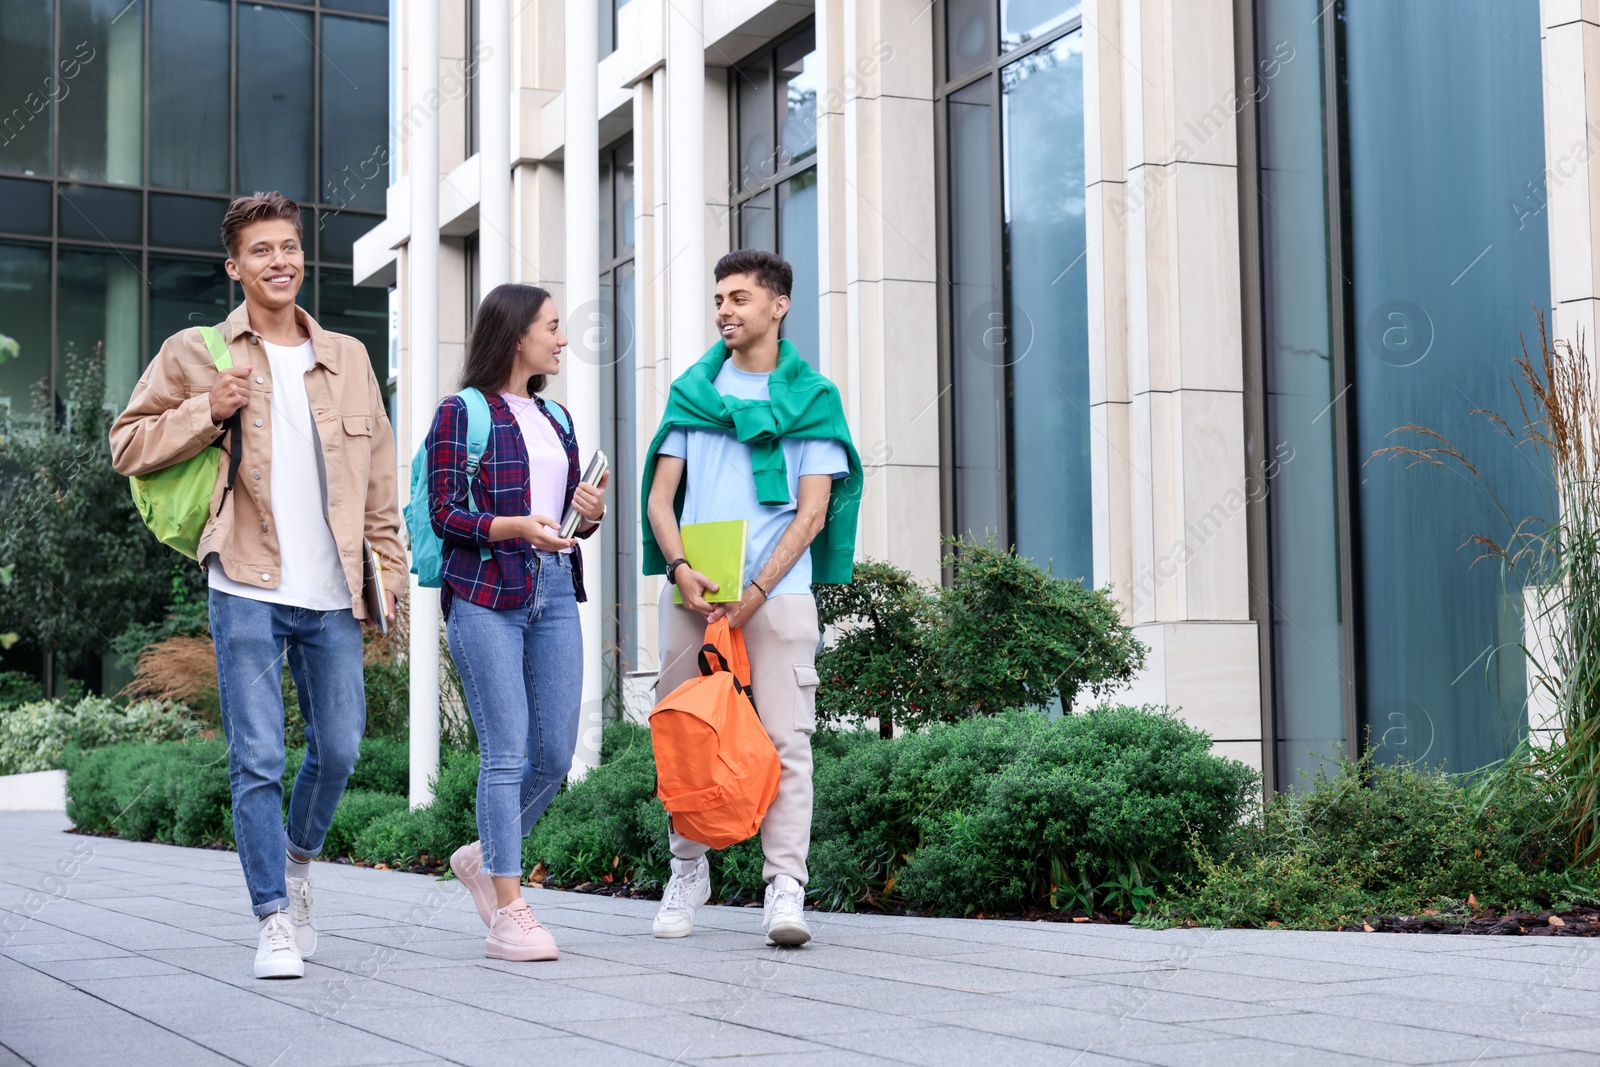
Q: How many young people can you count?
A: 3